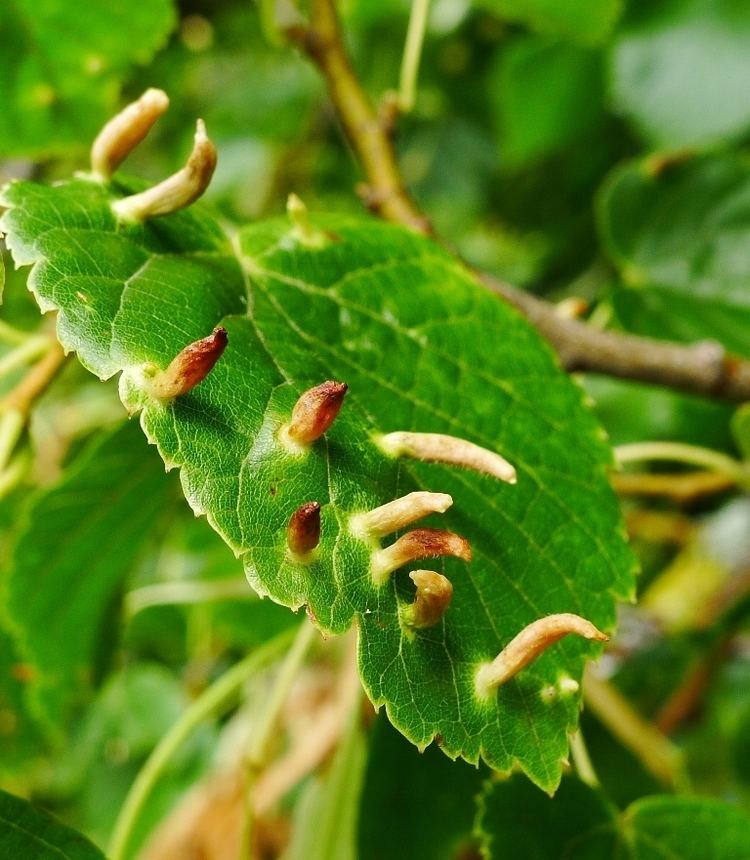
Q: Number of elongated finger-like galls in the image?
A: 11